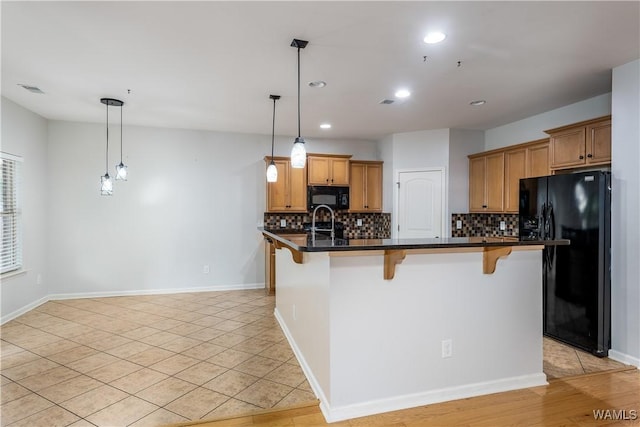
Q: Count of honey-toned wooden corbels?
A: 3